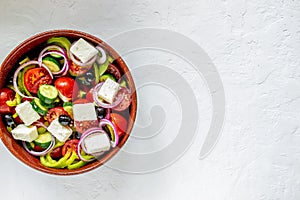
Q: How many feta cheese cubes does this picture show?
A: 7